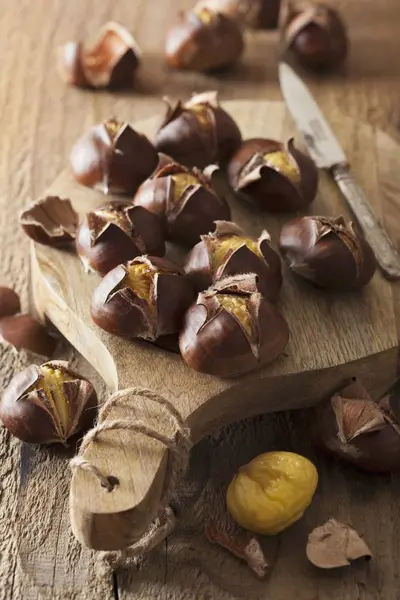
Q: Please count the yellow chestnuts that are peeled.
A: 1